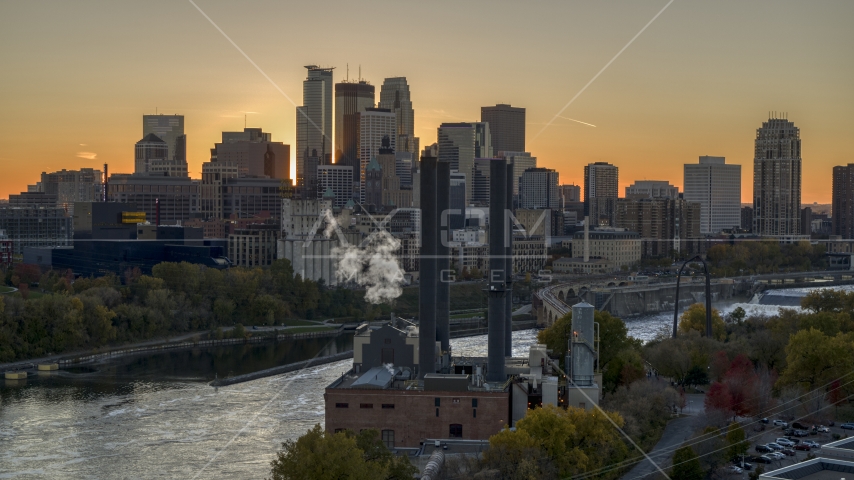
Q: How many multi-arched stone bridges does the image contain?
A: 1